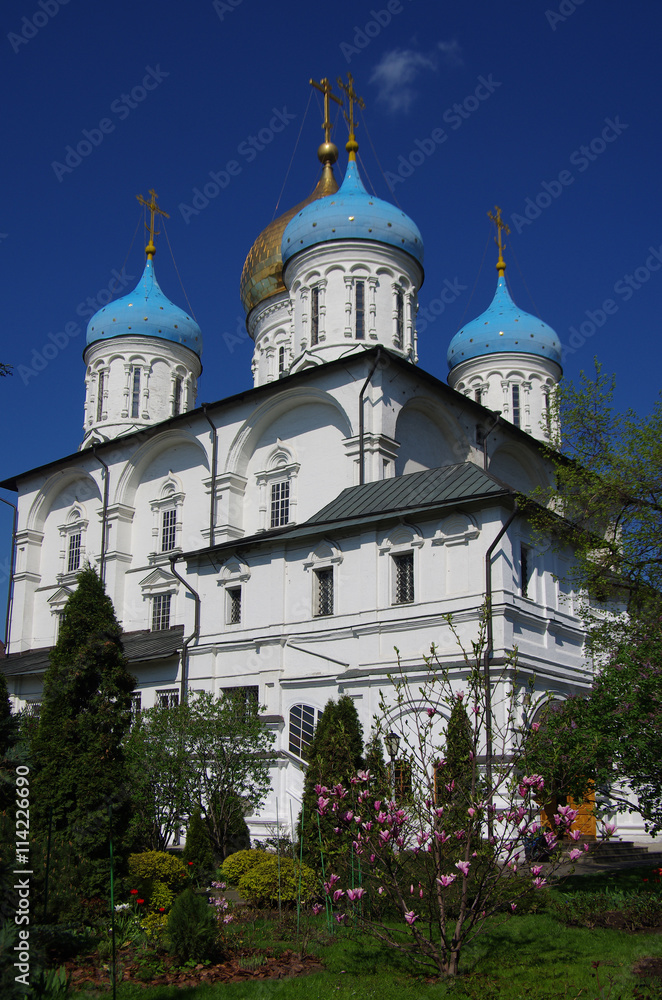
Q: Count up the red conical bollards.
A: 0